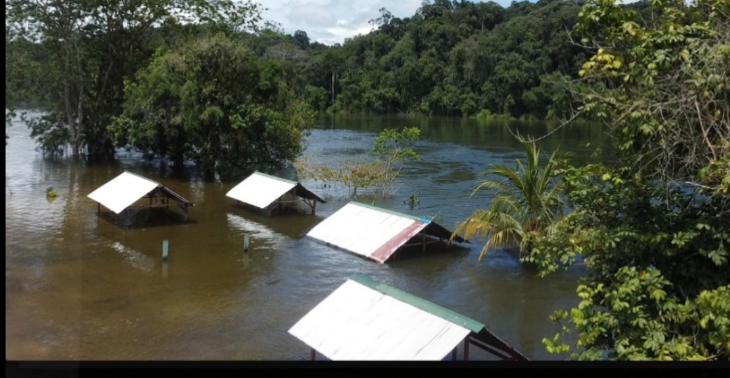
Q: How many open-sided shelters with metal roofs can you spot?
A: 4